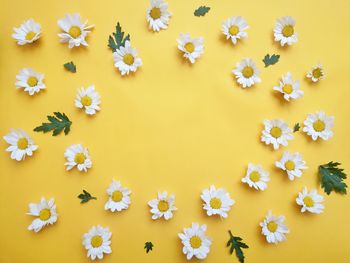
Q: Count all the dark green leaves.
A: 10